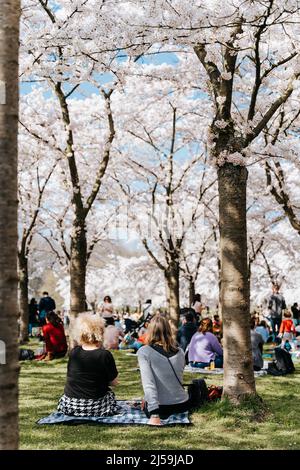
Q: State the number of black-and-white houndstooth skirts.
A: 1